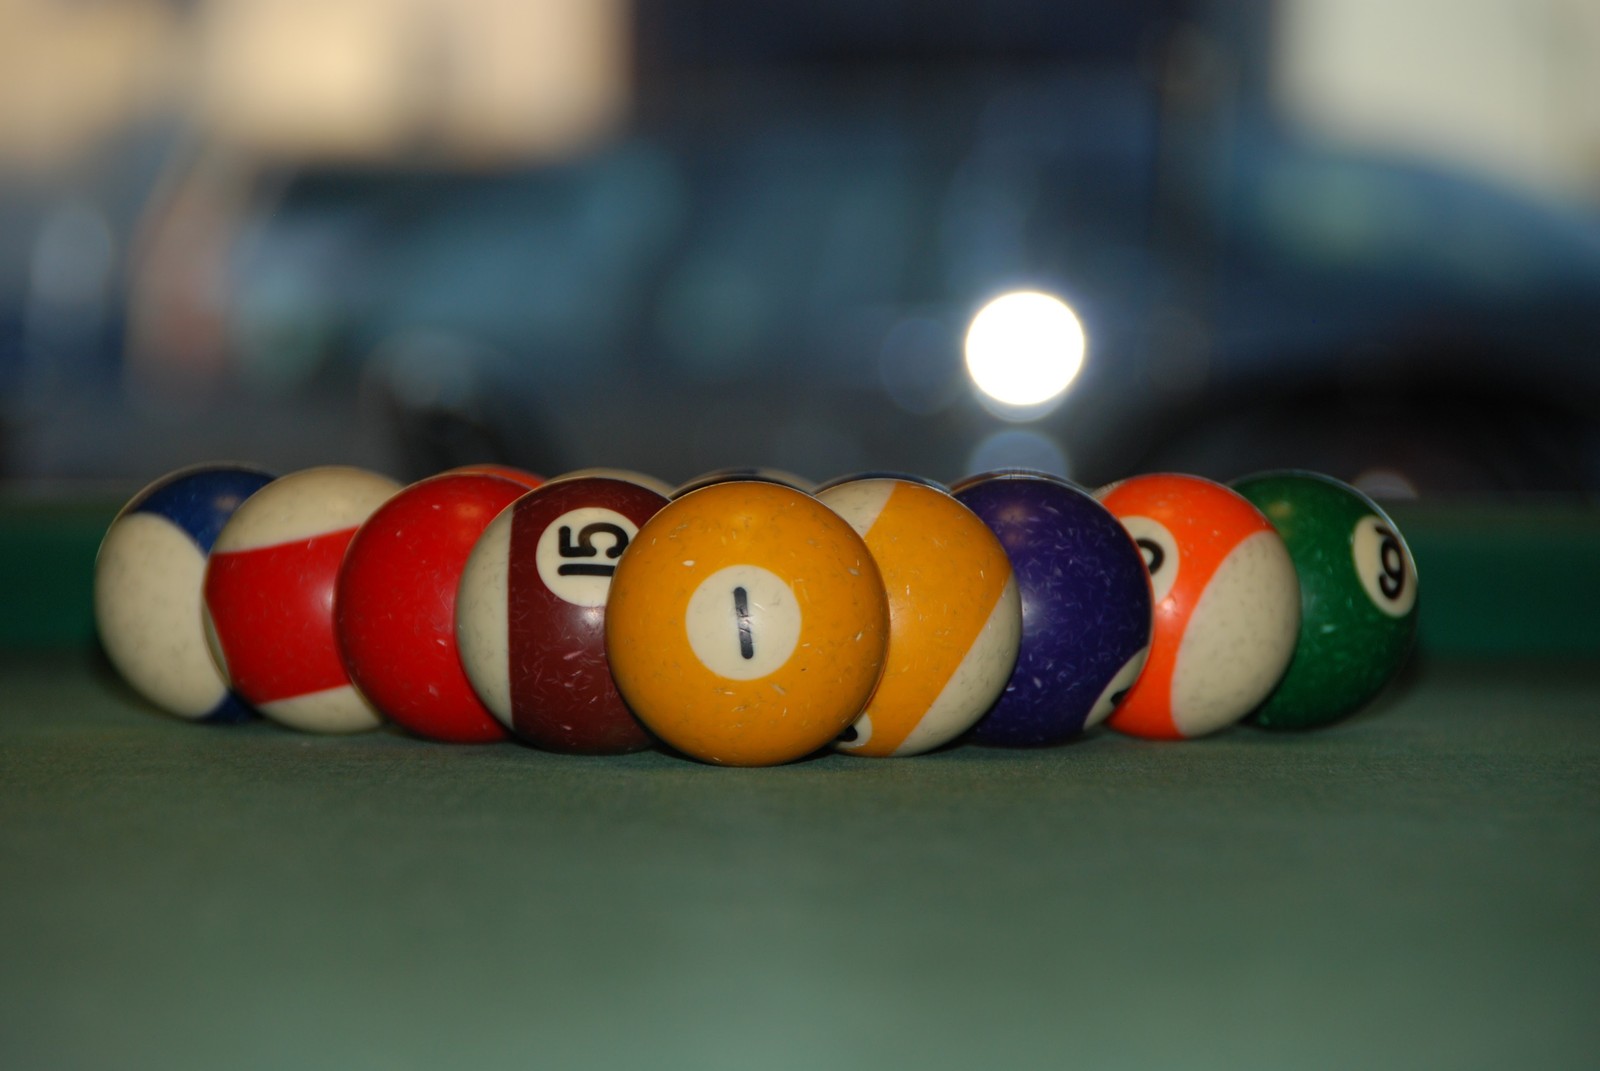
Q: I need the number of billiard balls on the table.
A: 15